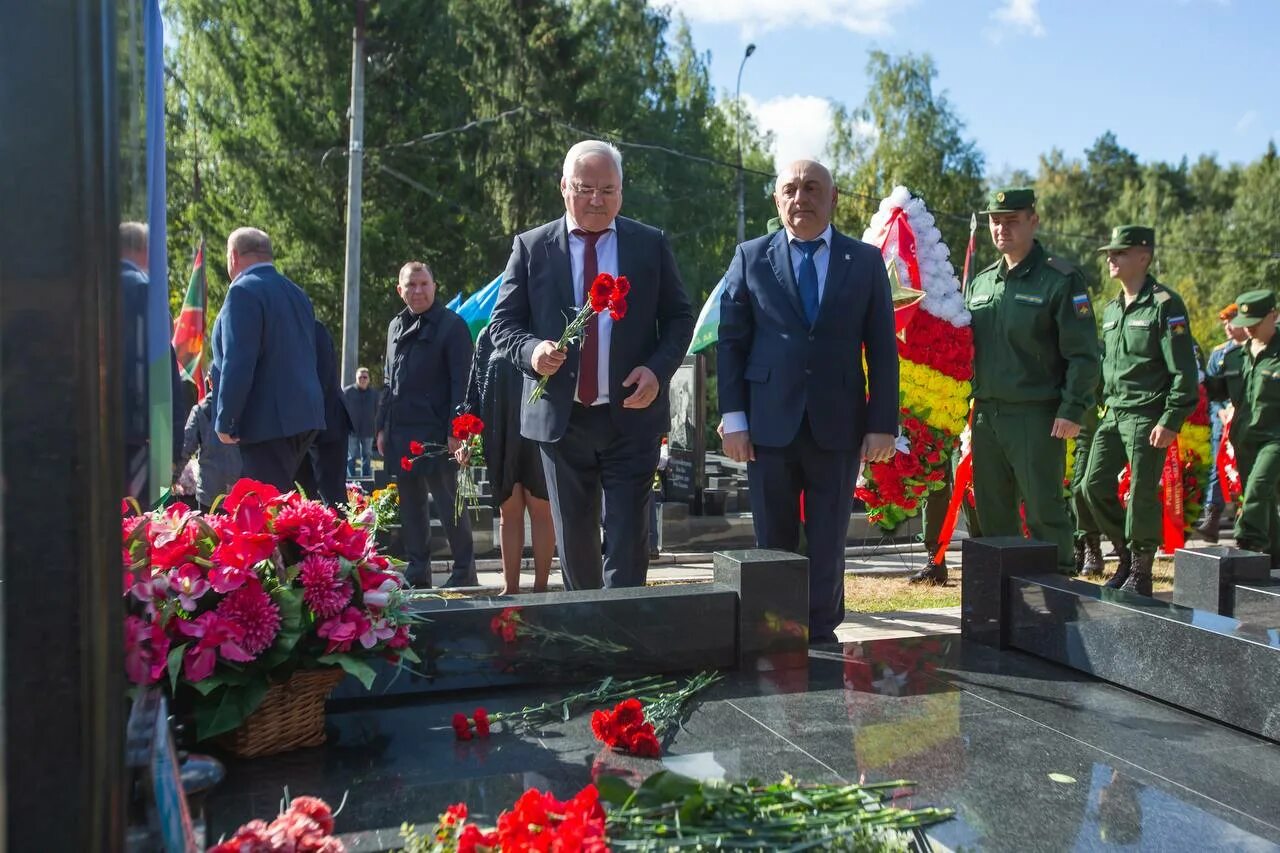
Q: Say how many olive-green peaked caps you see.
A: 3